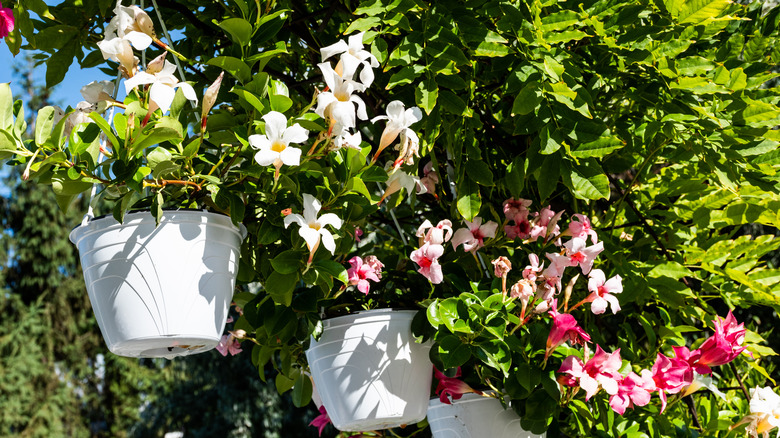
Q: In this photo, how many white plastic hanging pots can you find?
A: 3